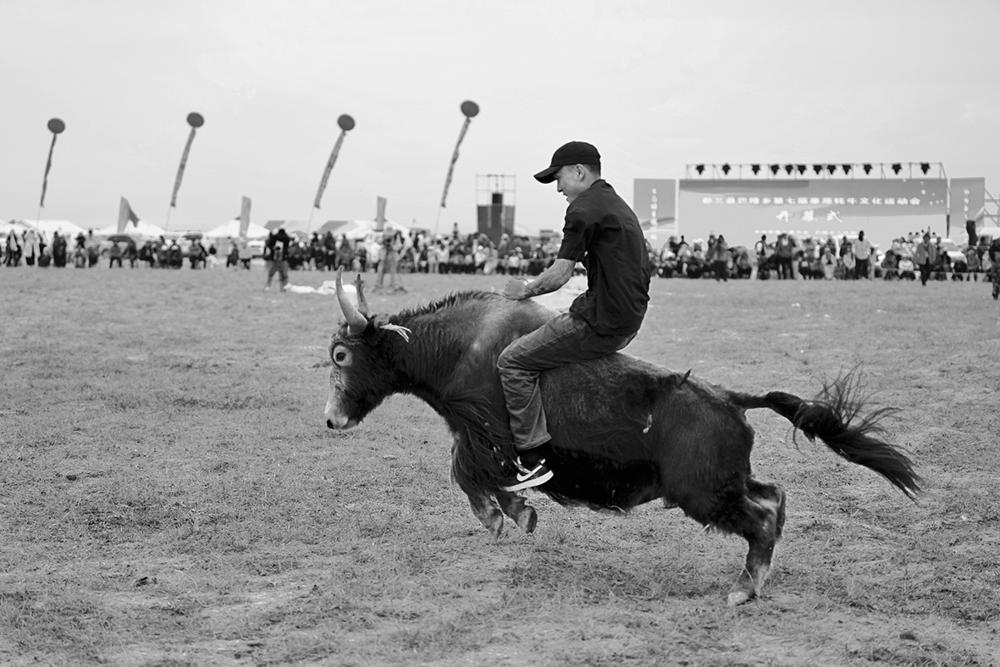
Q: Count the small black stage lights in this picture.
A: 12